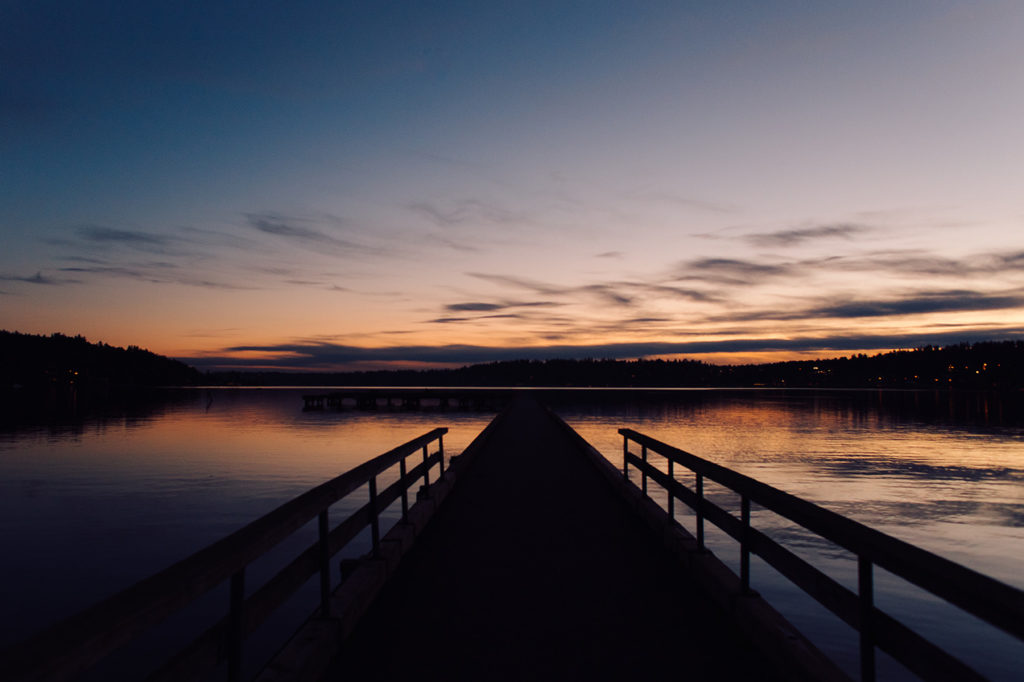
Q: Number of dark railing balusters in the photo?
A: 12